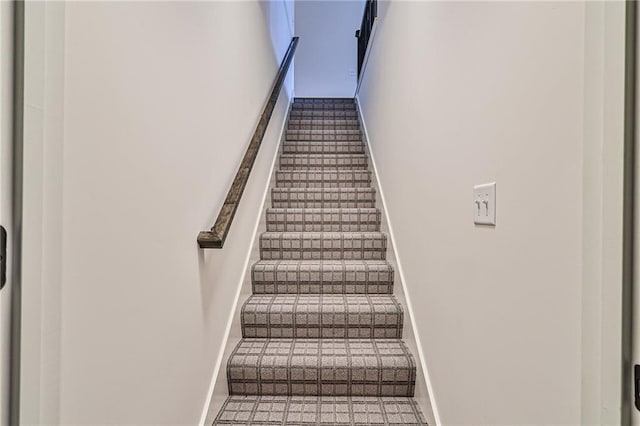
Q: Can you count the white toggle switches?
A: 2